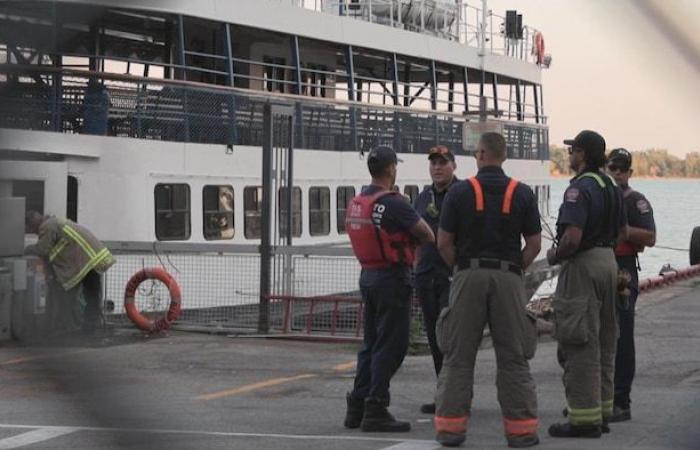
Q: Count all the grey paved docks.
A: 1